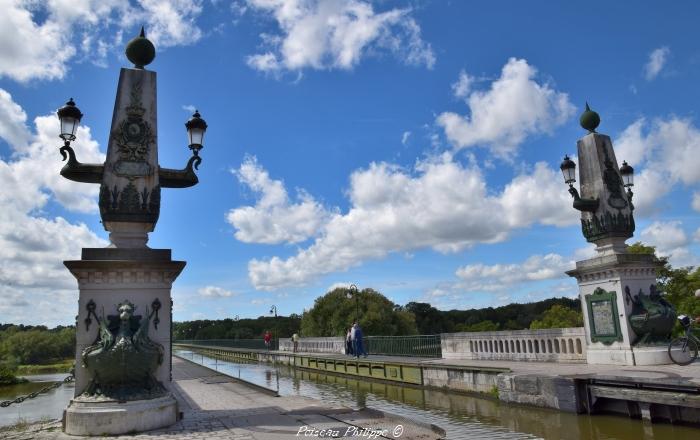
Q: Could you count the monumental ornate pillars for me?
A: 2